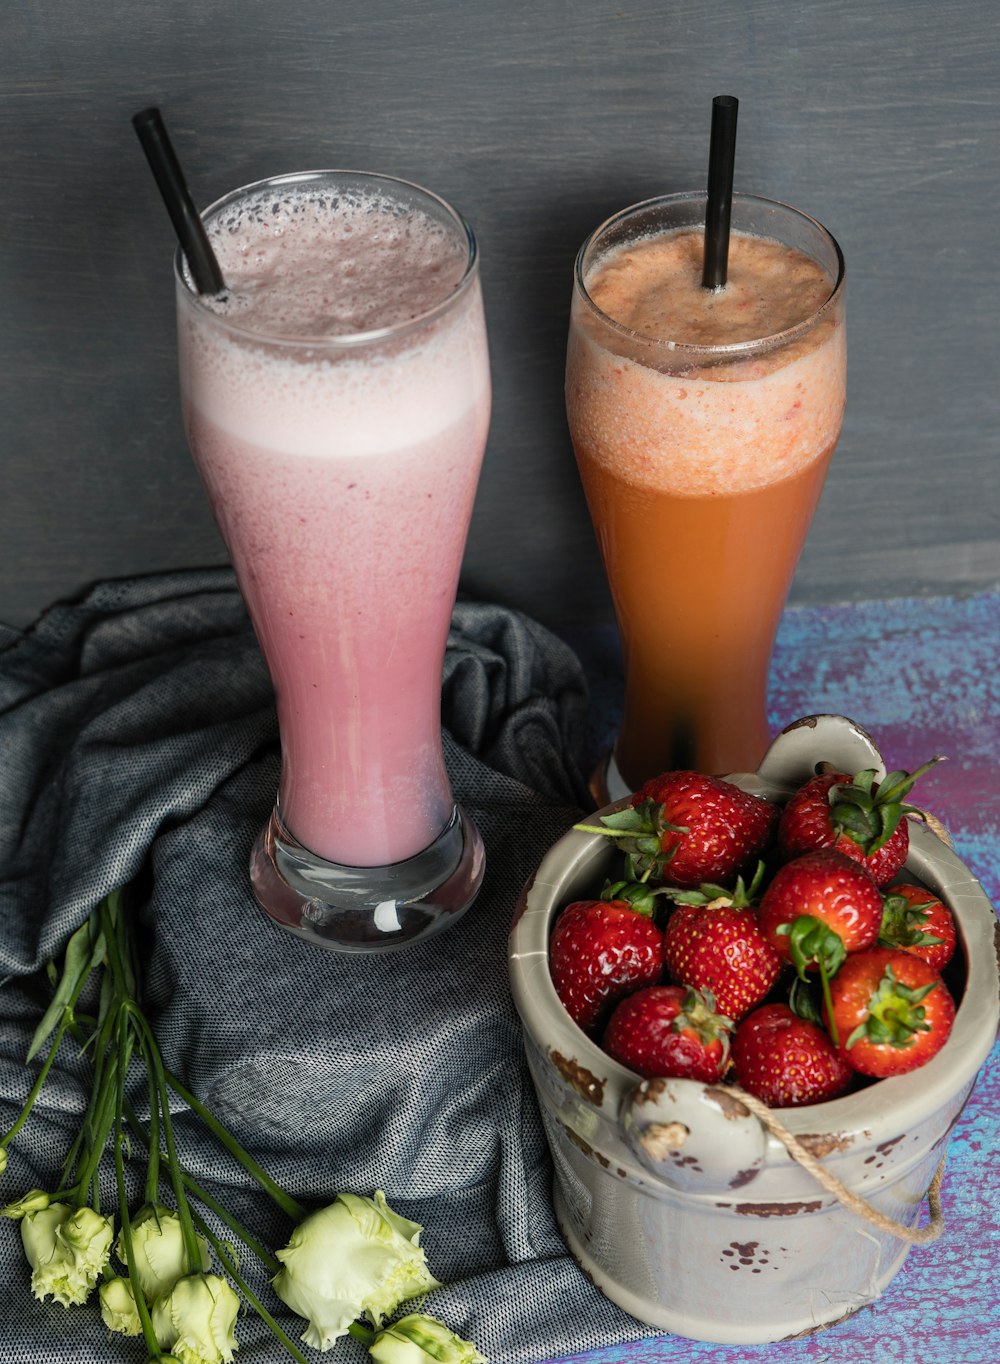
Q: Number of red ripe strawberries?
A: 9